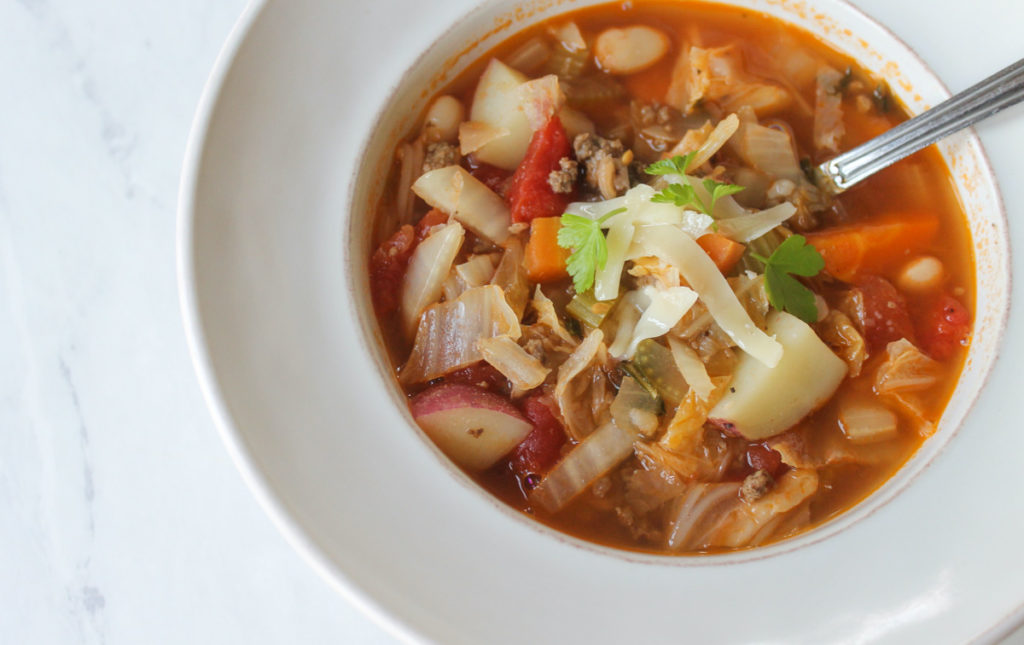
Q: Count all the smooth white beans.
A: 3